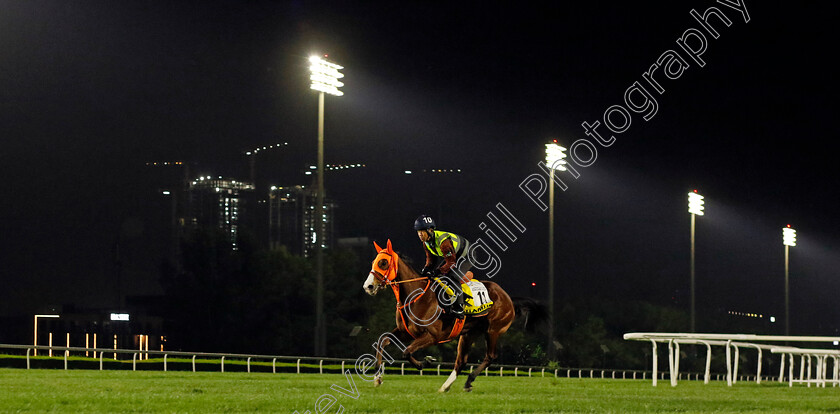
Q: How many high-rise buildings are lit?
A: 2